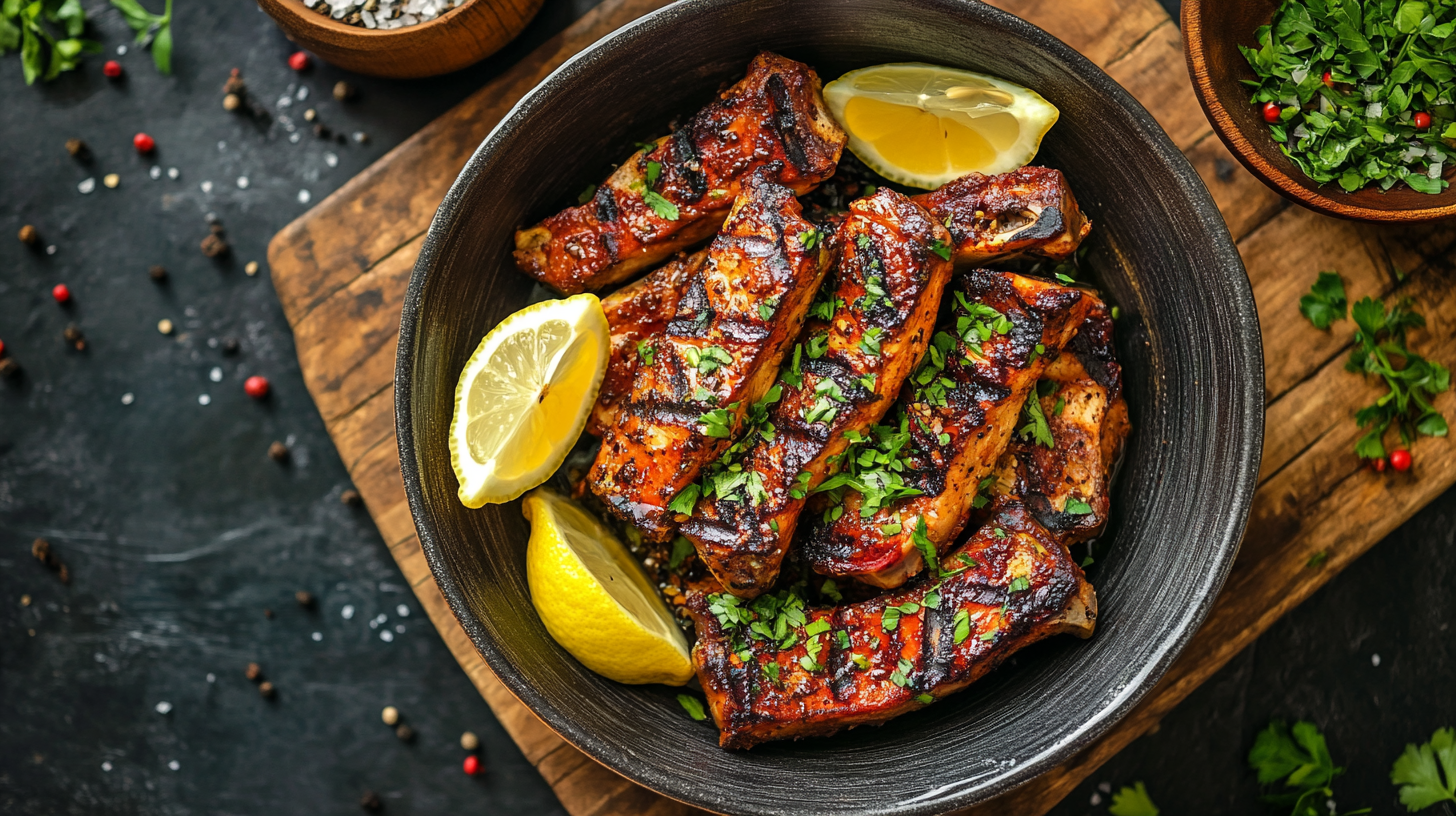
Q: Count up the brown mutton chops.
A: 8